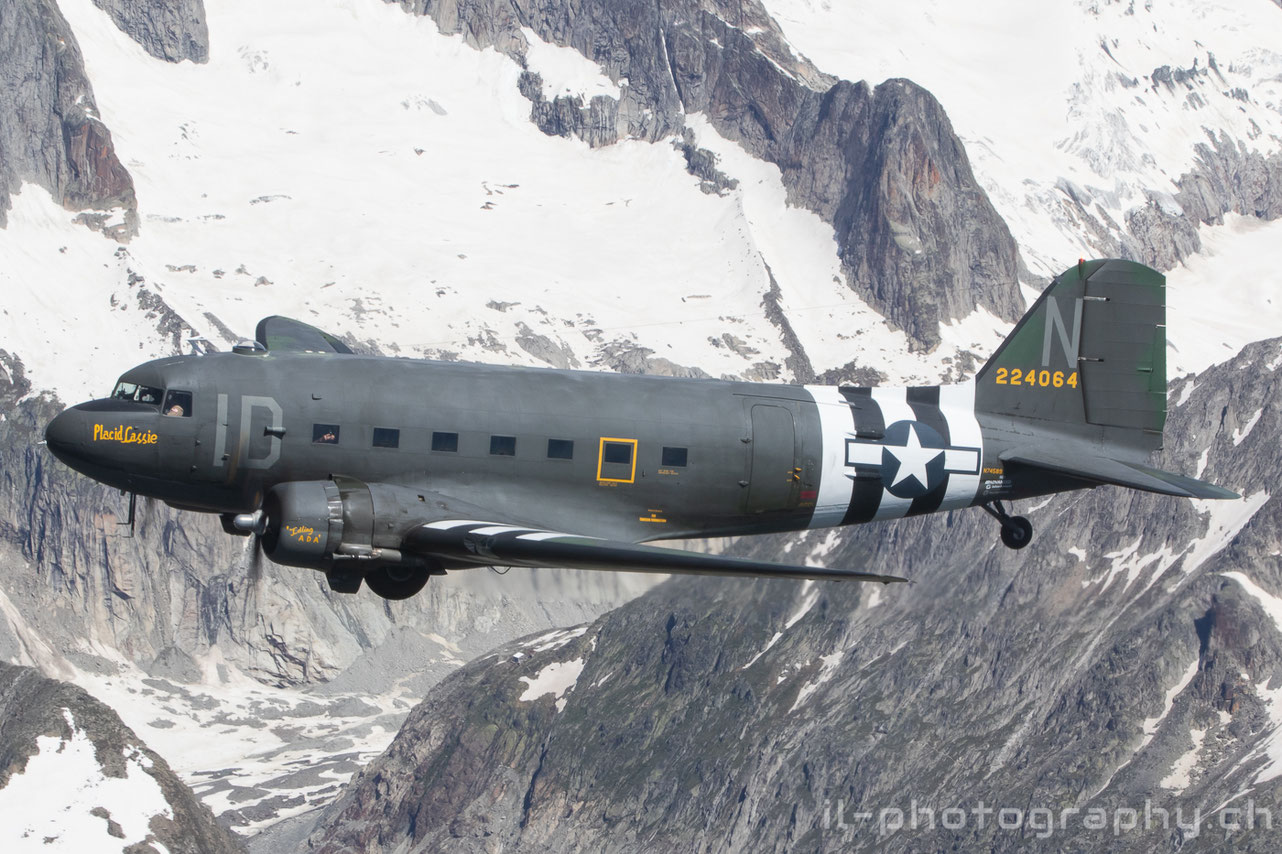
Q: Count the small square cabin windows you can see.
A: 7